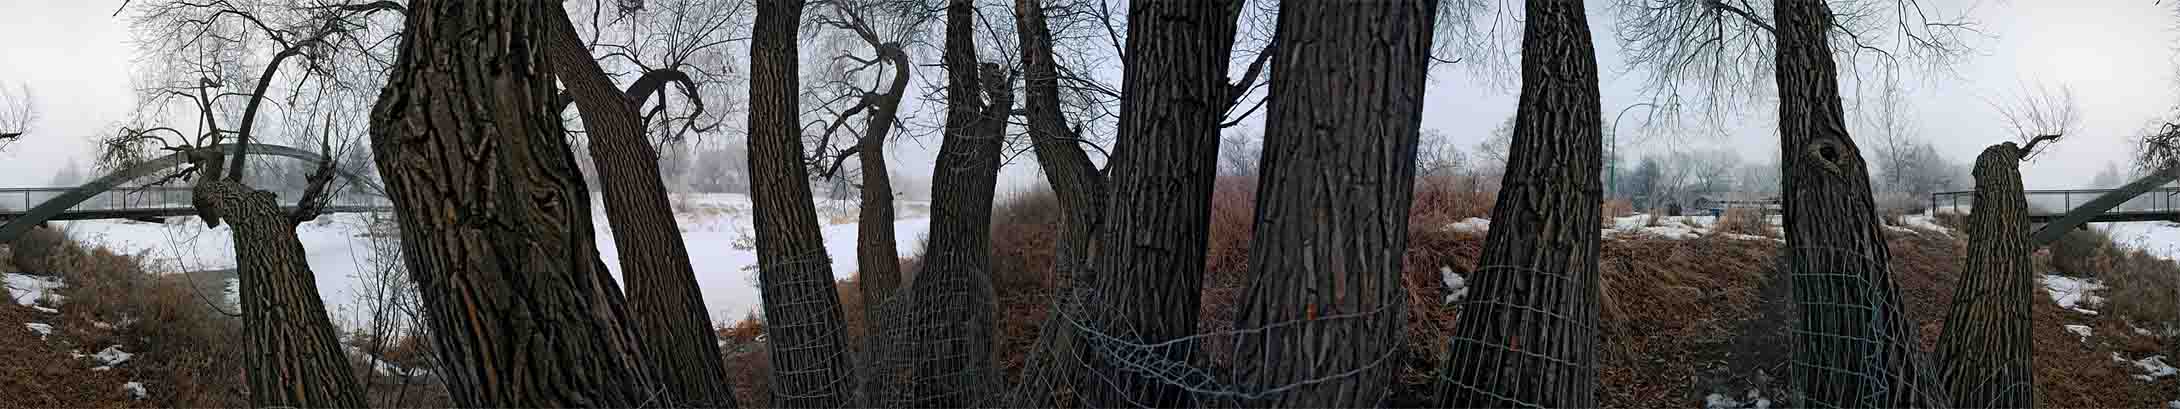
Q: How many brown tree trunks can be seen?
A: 12